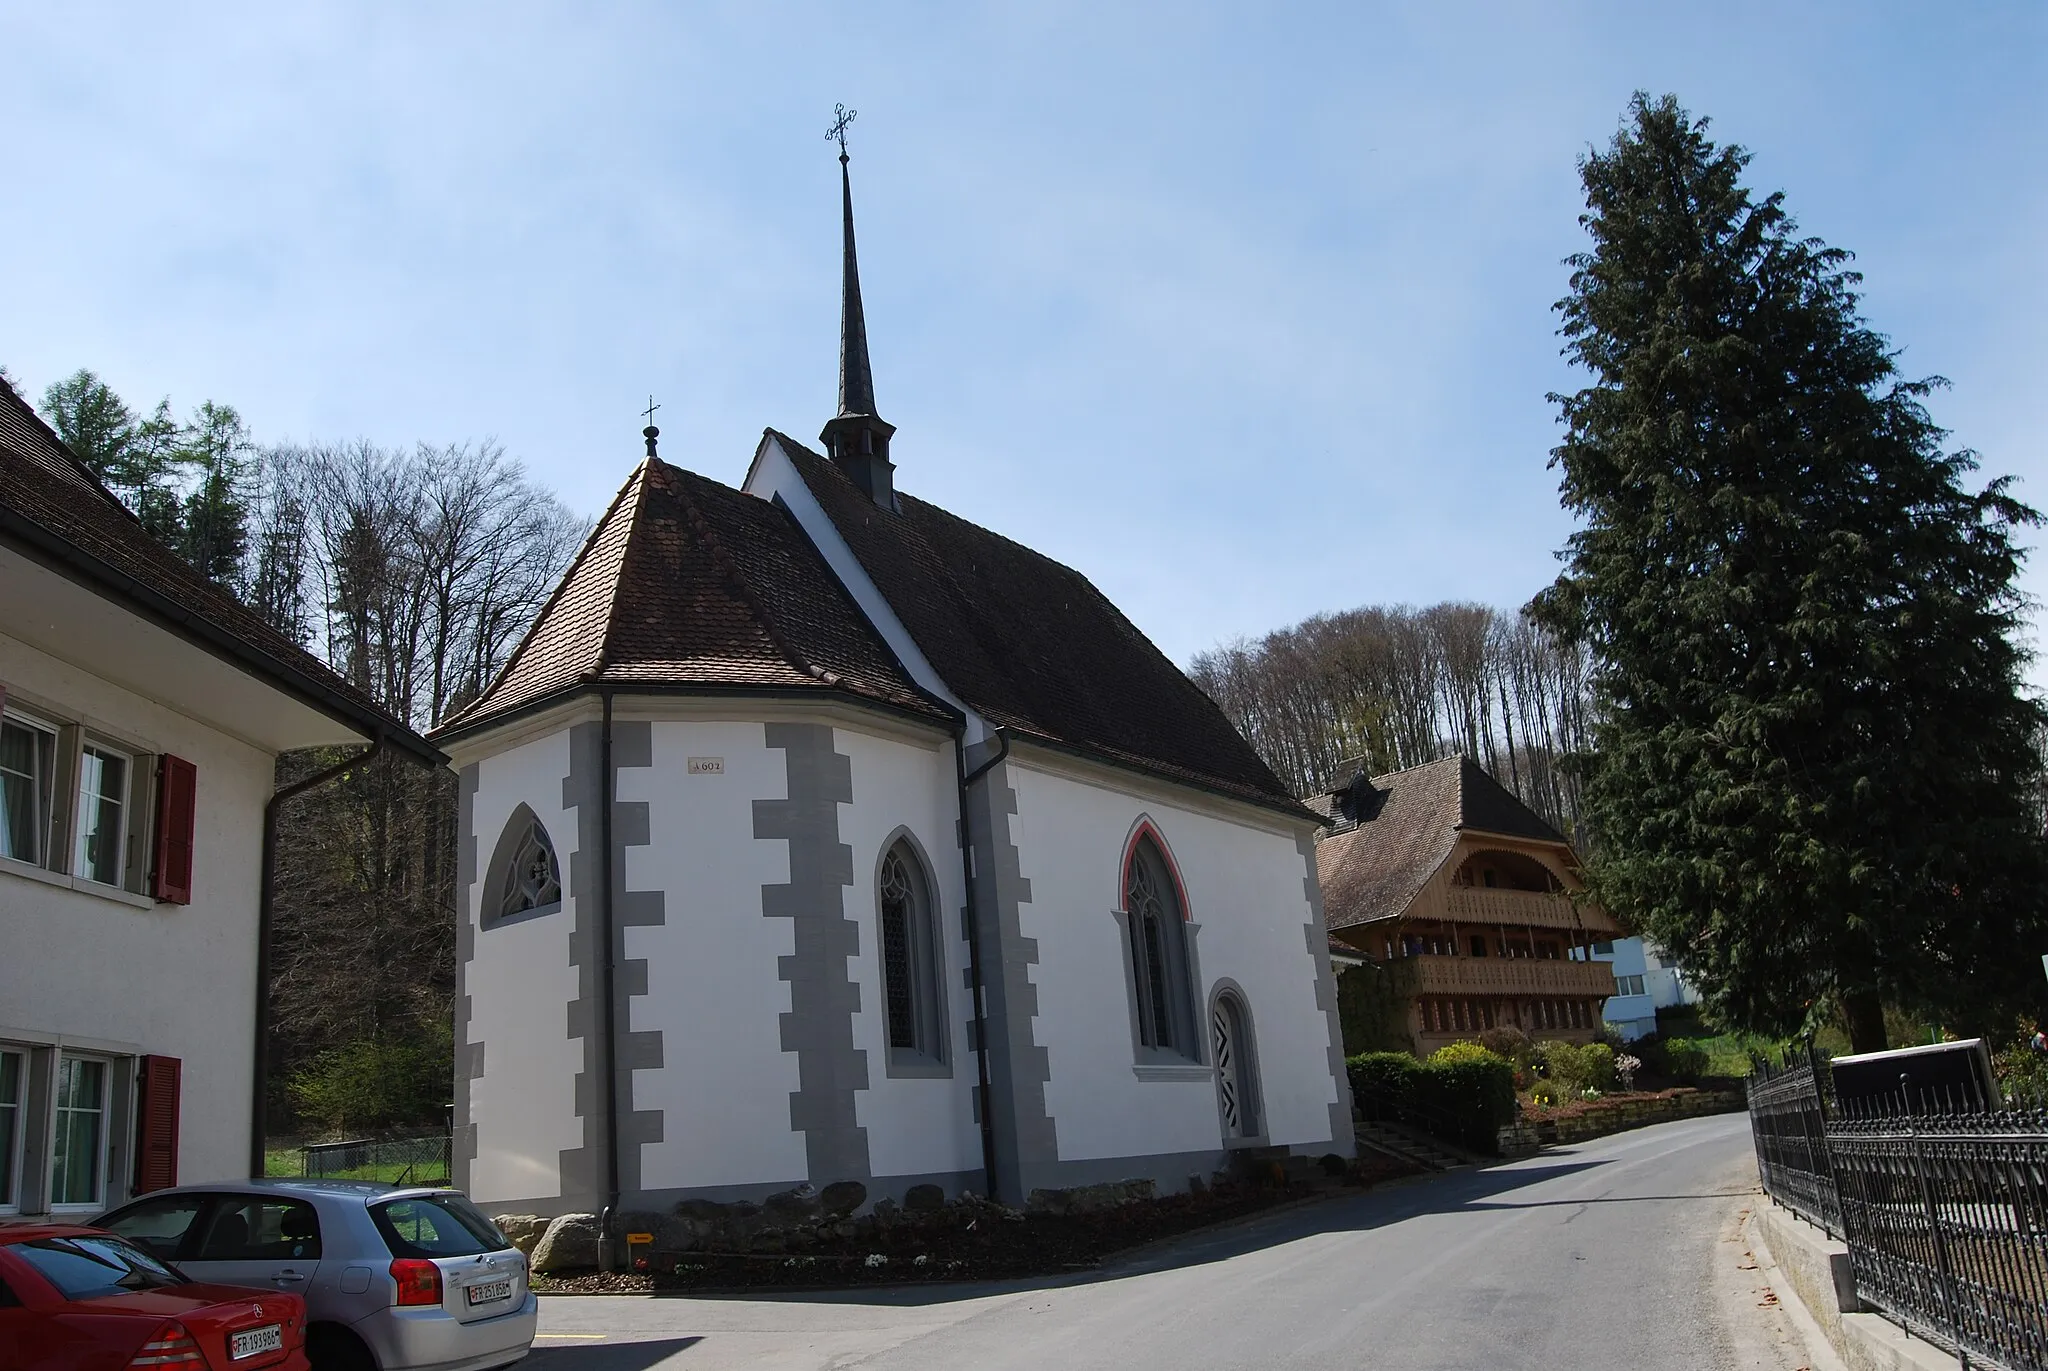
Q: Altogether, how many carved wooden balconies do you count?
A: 2